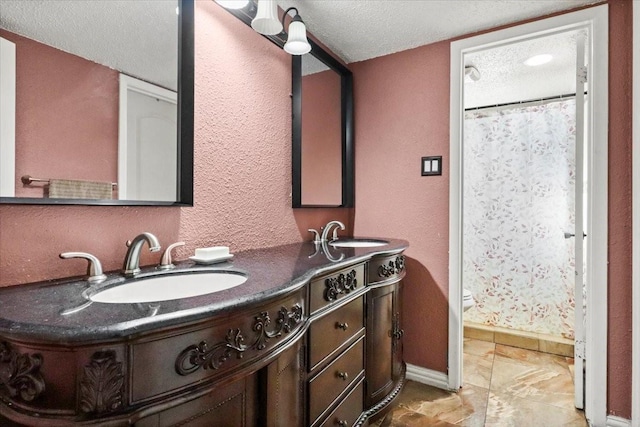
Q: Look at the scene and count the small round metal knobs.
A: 3